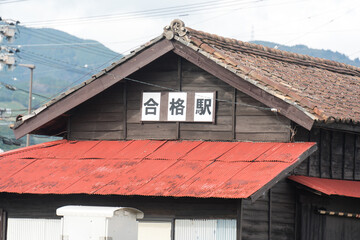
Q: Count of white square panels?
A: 3